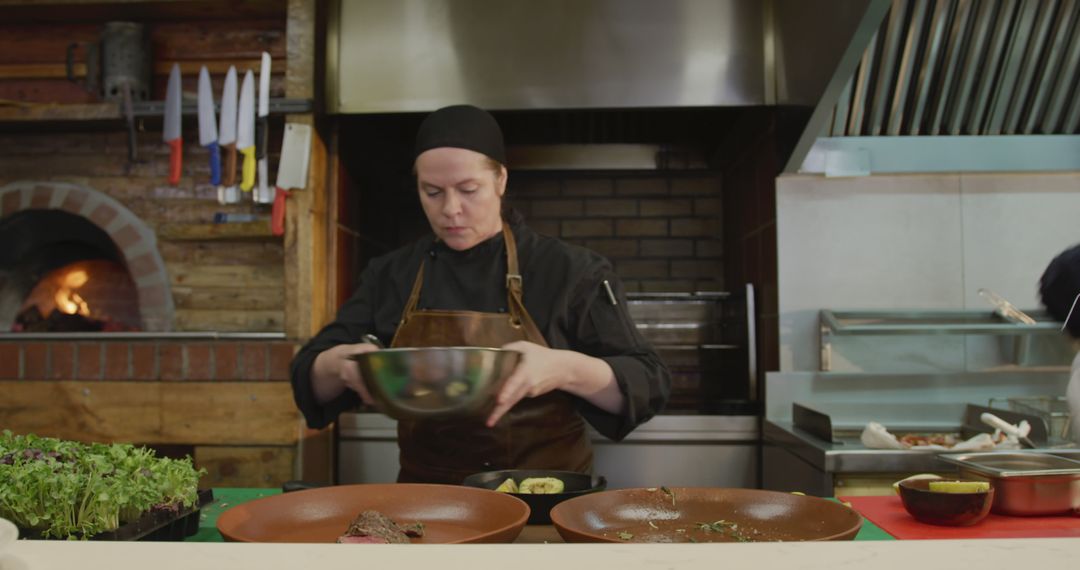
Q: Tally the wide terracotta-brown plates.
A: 2